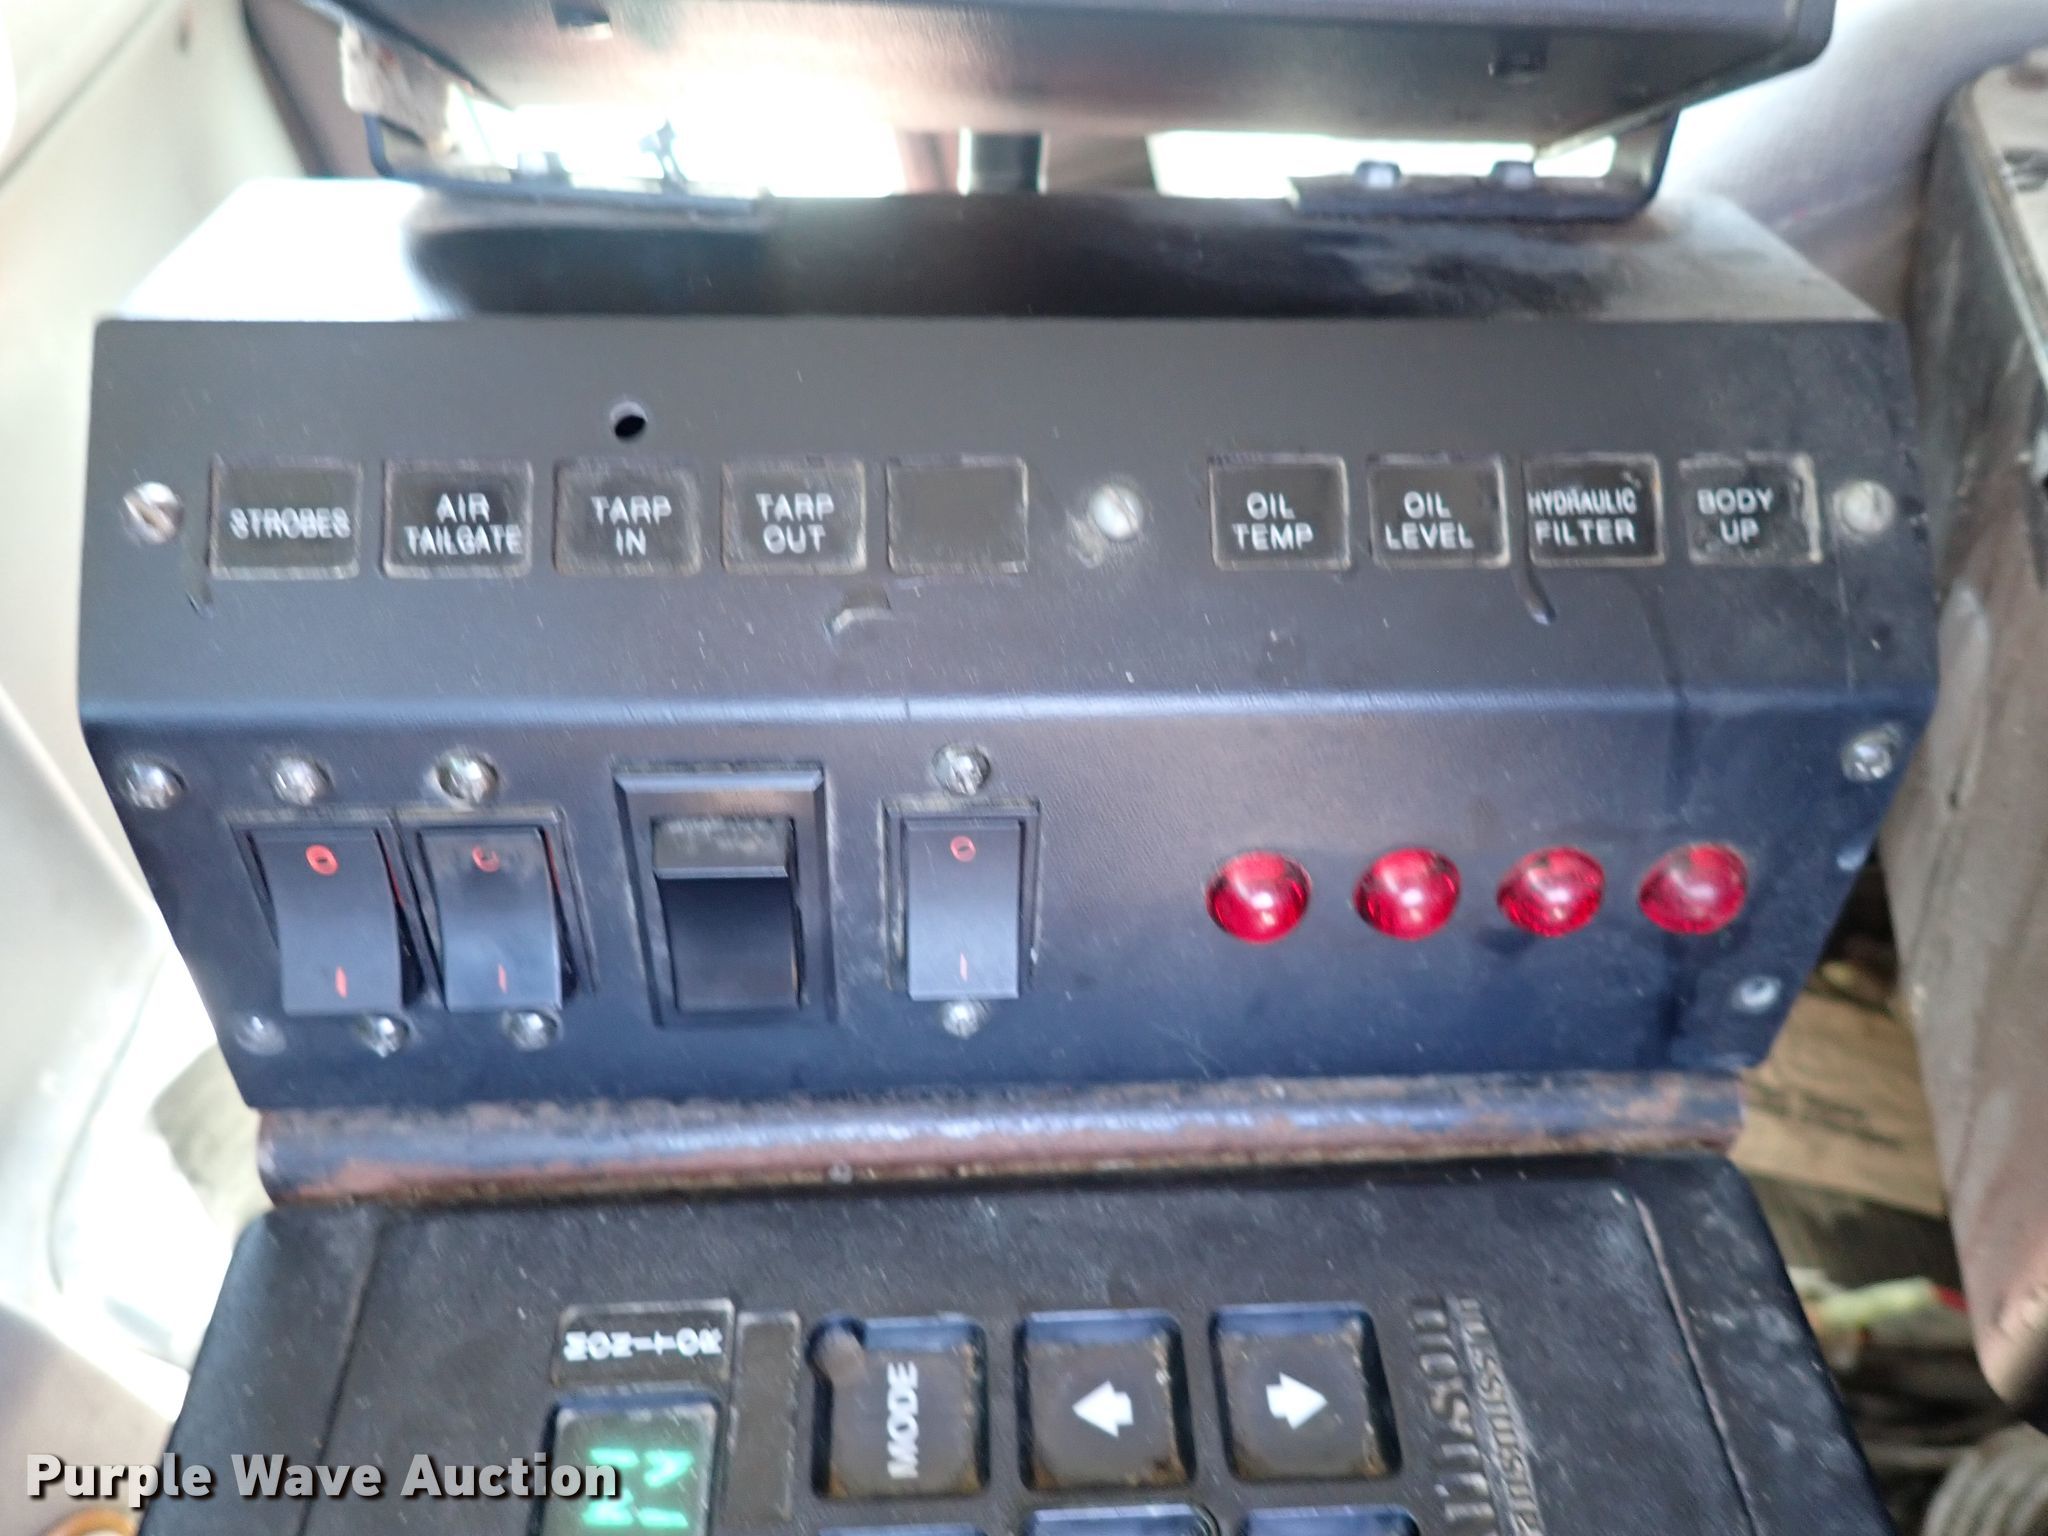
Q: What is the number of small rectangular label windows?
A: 9